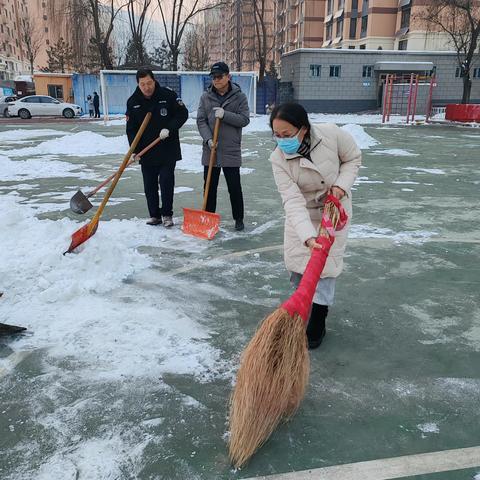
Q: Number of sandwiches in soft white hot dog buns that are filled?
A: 0